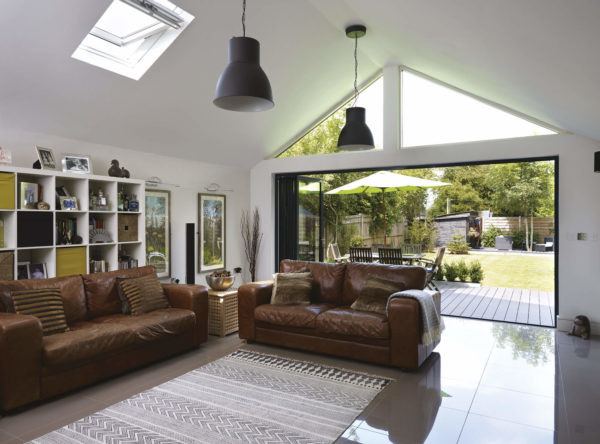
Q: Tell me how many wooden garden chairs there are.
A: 6